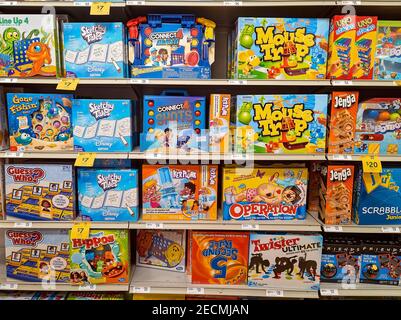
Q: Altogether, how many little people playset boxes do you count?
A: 0